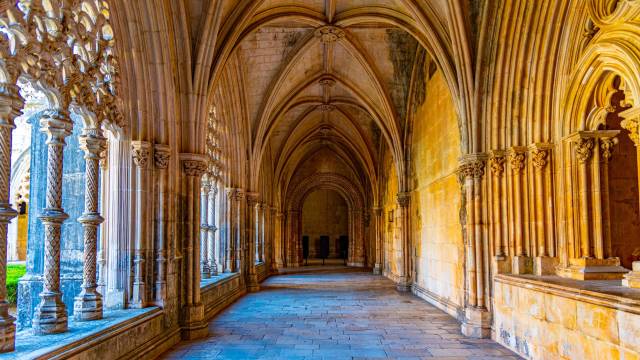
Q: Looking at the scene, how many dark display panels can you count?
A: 3